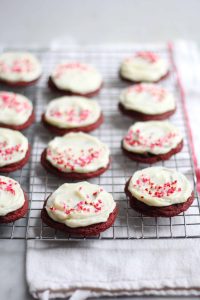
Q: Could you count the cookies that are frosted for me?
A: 12